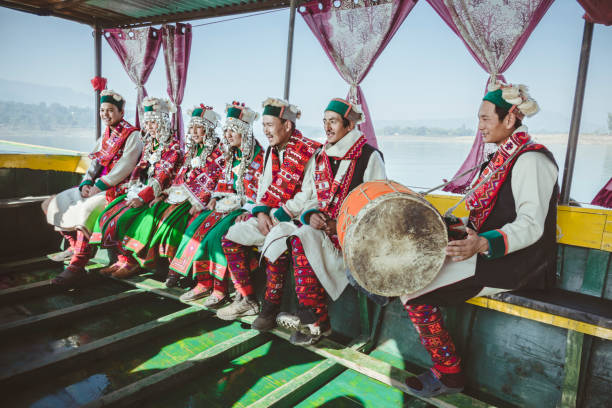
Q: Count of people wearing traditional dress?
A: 7